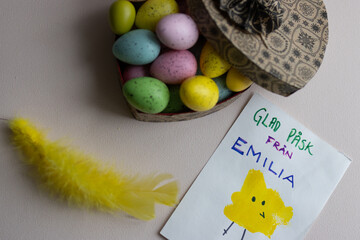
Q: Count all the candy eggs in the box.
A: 12